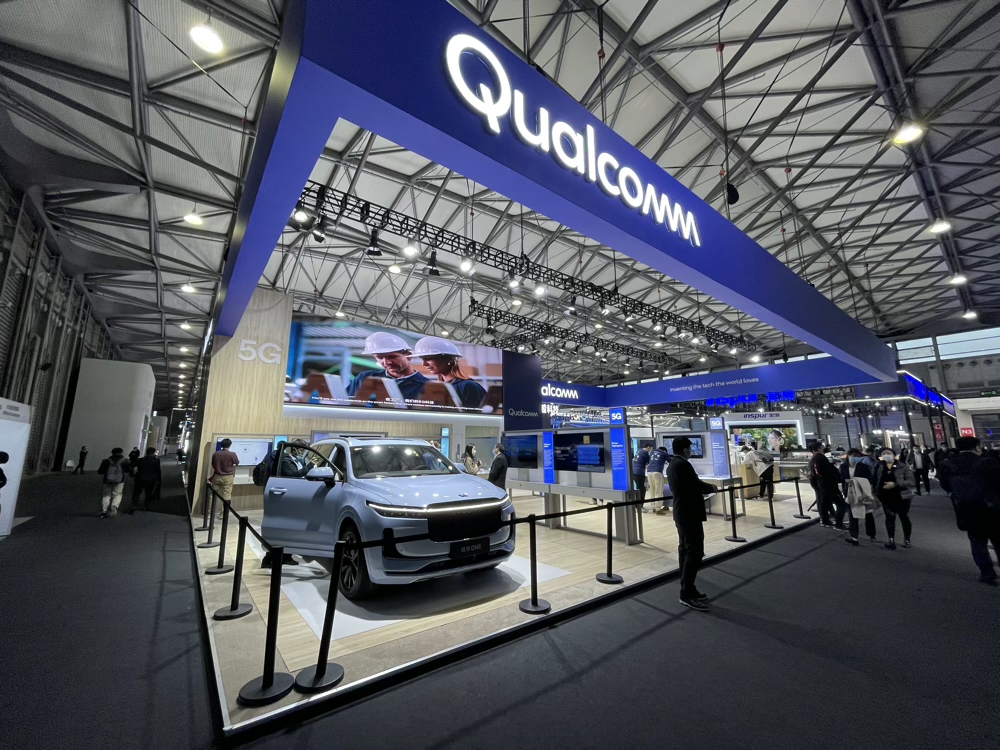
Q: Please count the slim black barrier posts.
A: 11